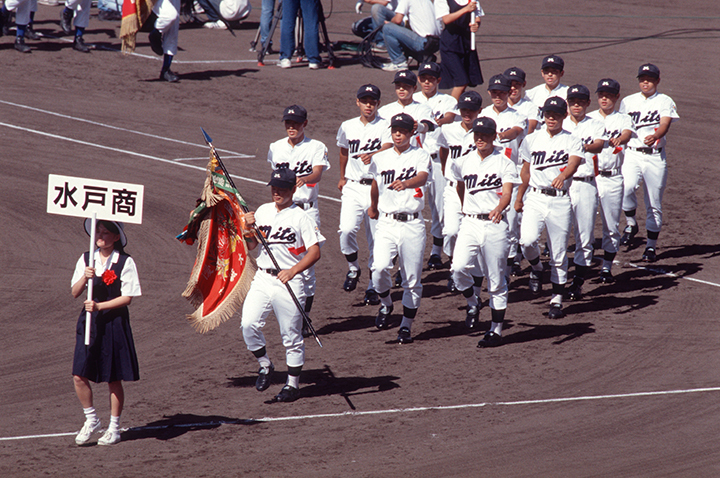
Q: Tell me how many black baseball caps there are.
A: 15